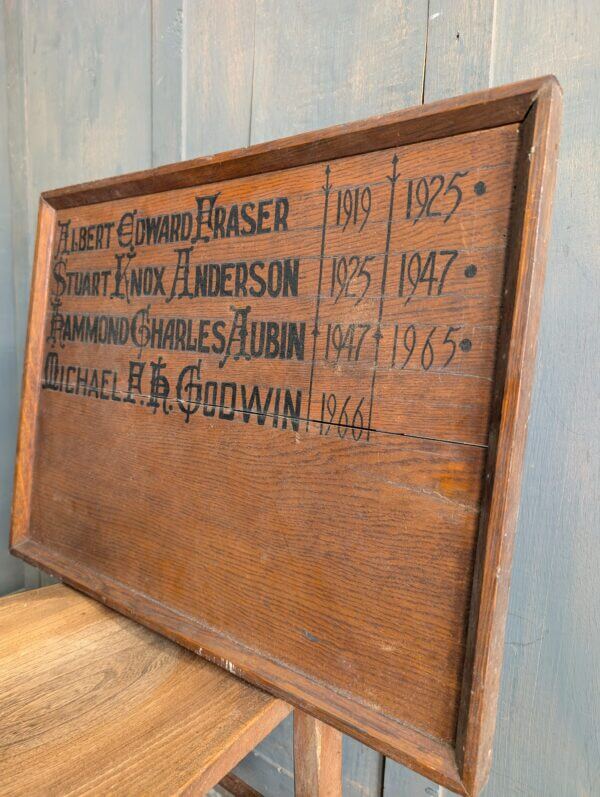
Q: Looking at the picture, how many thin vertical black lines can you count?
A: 2